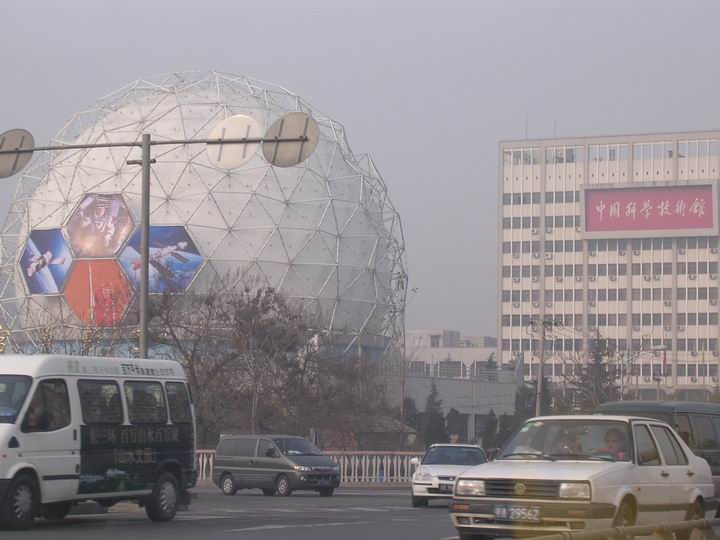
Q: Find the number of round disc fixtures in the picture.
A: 3